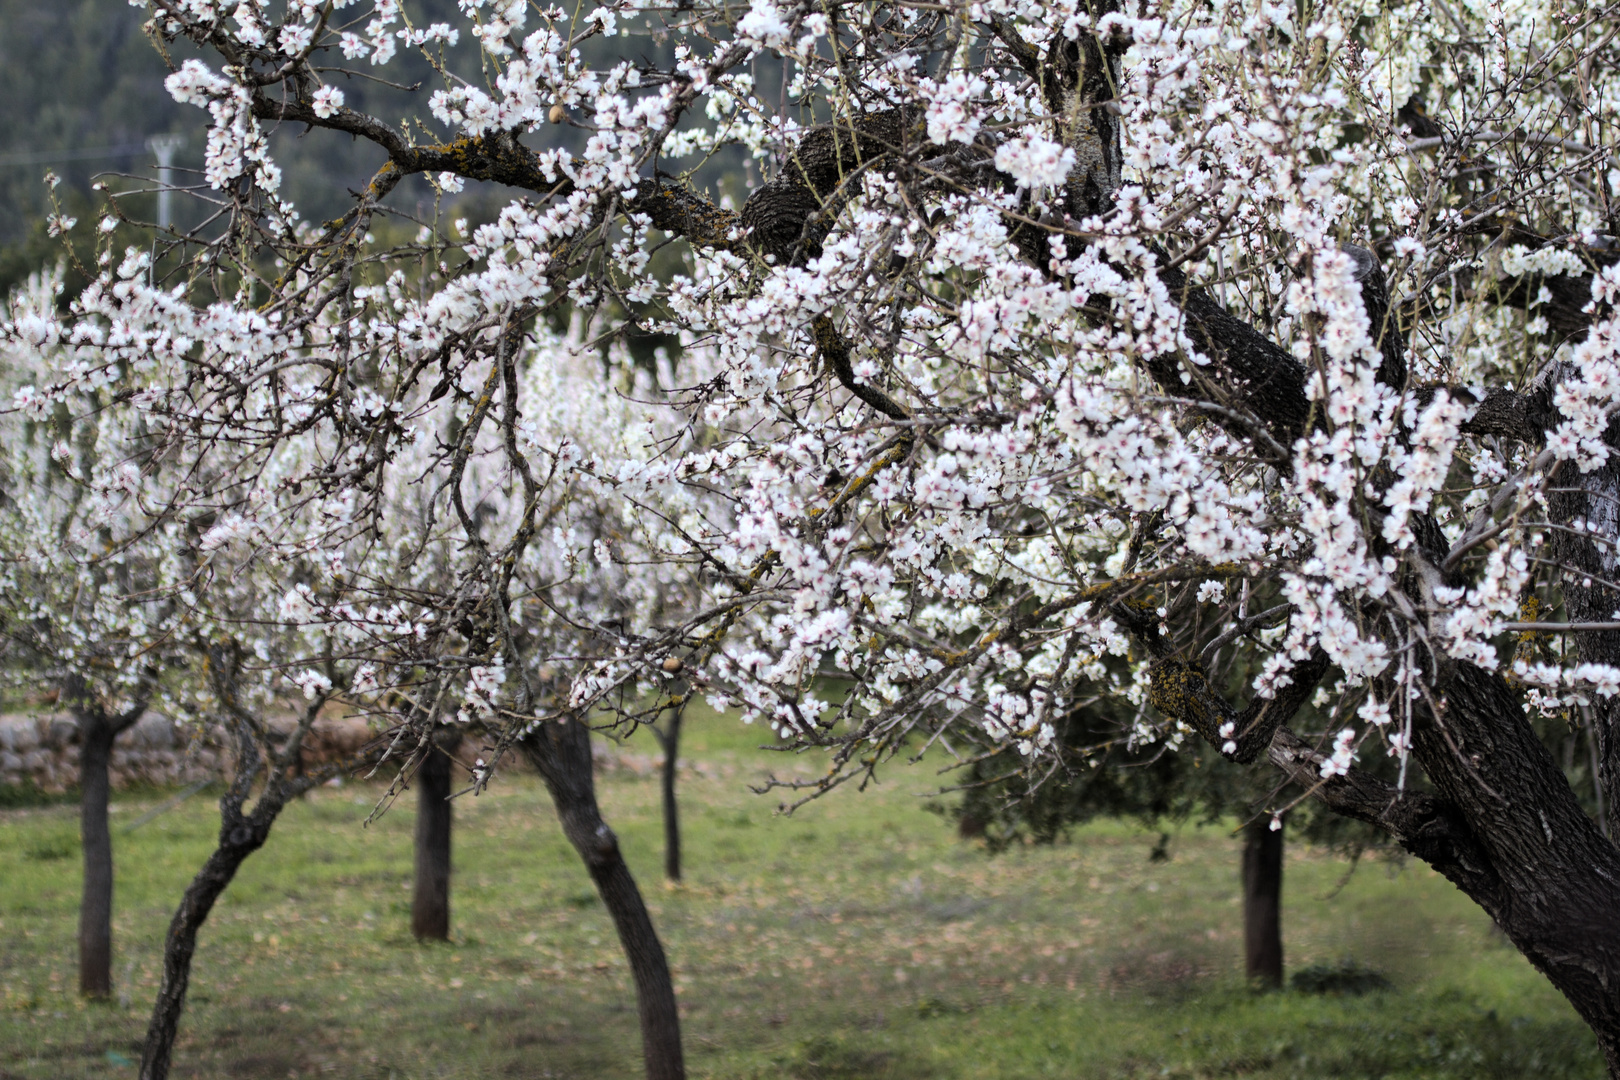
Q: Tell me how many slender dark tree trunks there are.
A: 6